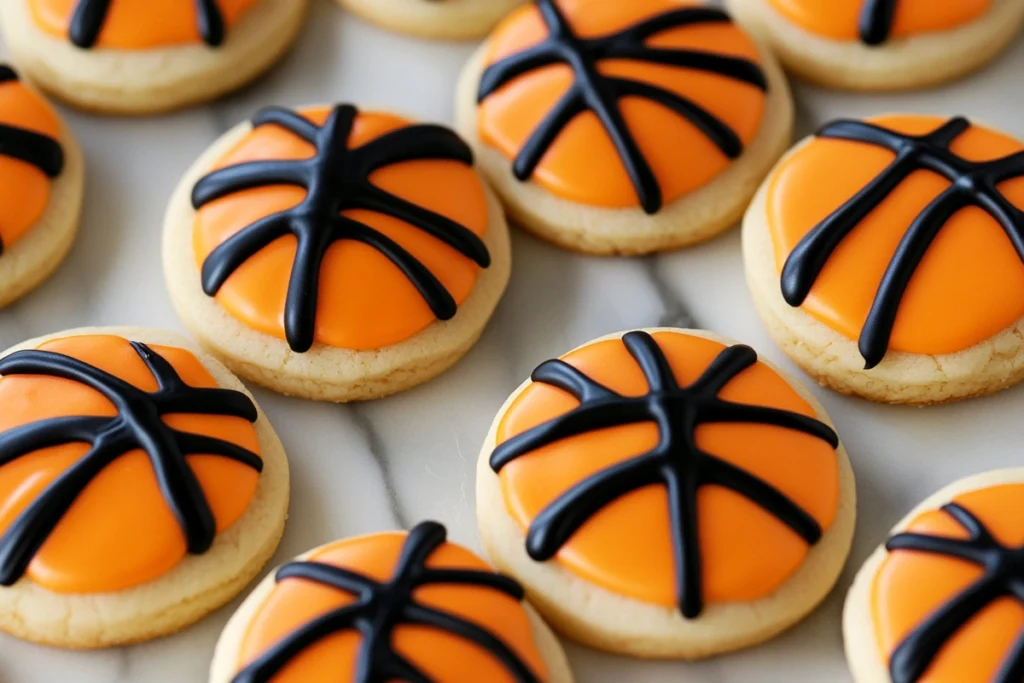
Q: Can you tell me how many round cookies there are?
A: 11